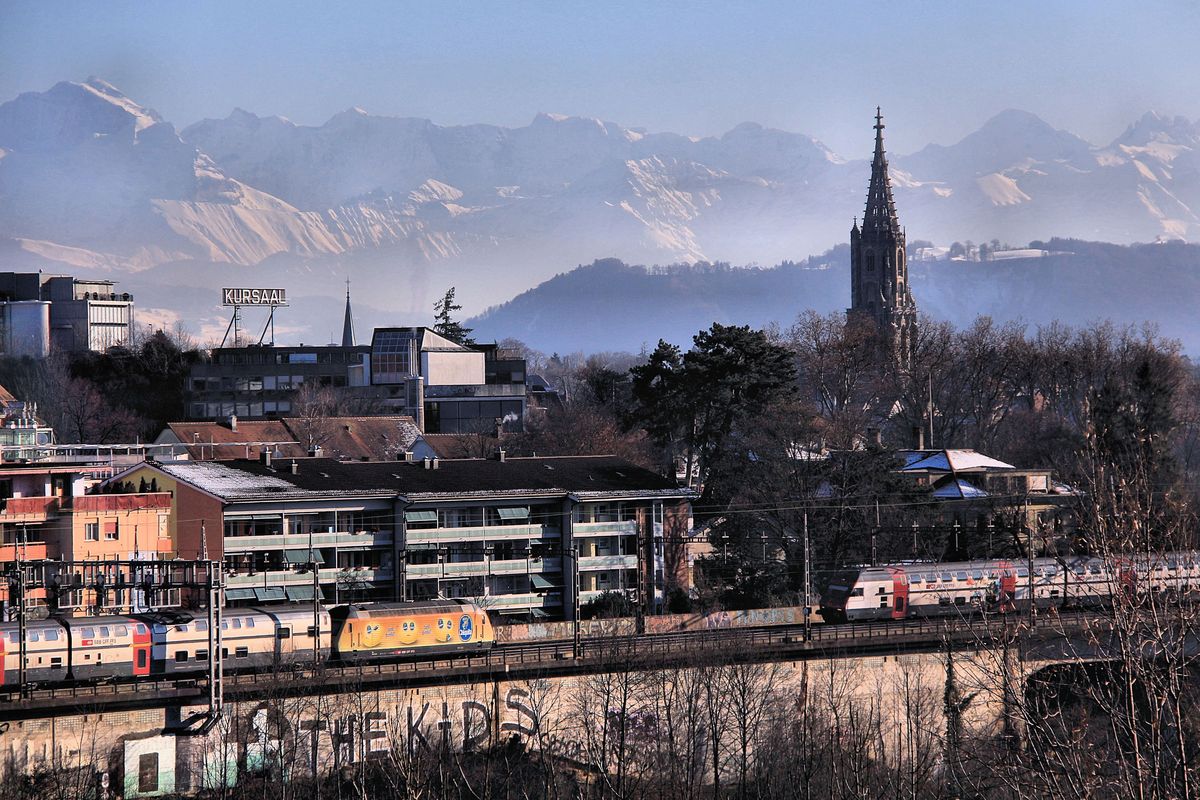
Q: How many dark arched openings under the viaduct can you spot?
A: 1